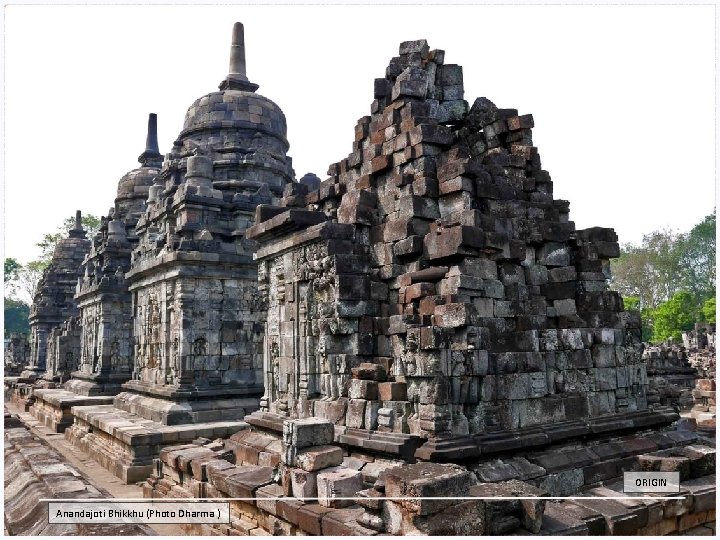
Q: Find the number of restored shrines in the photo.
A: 3